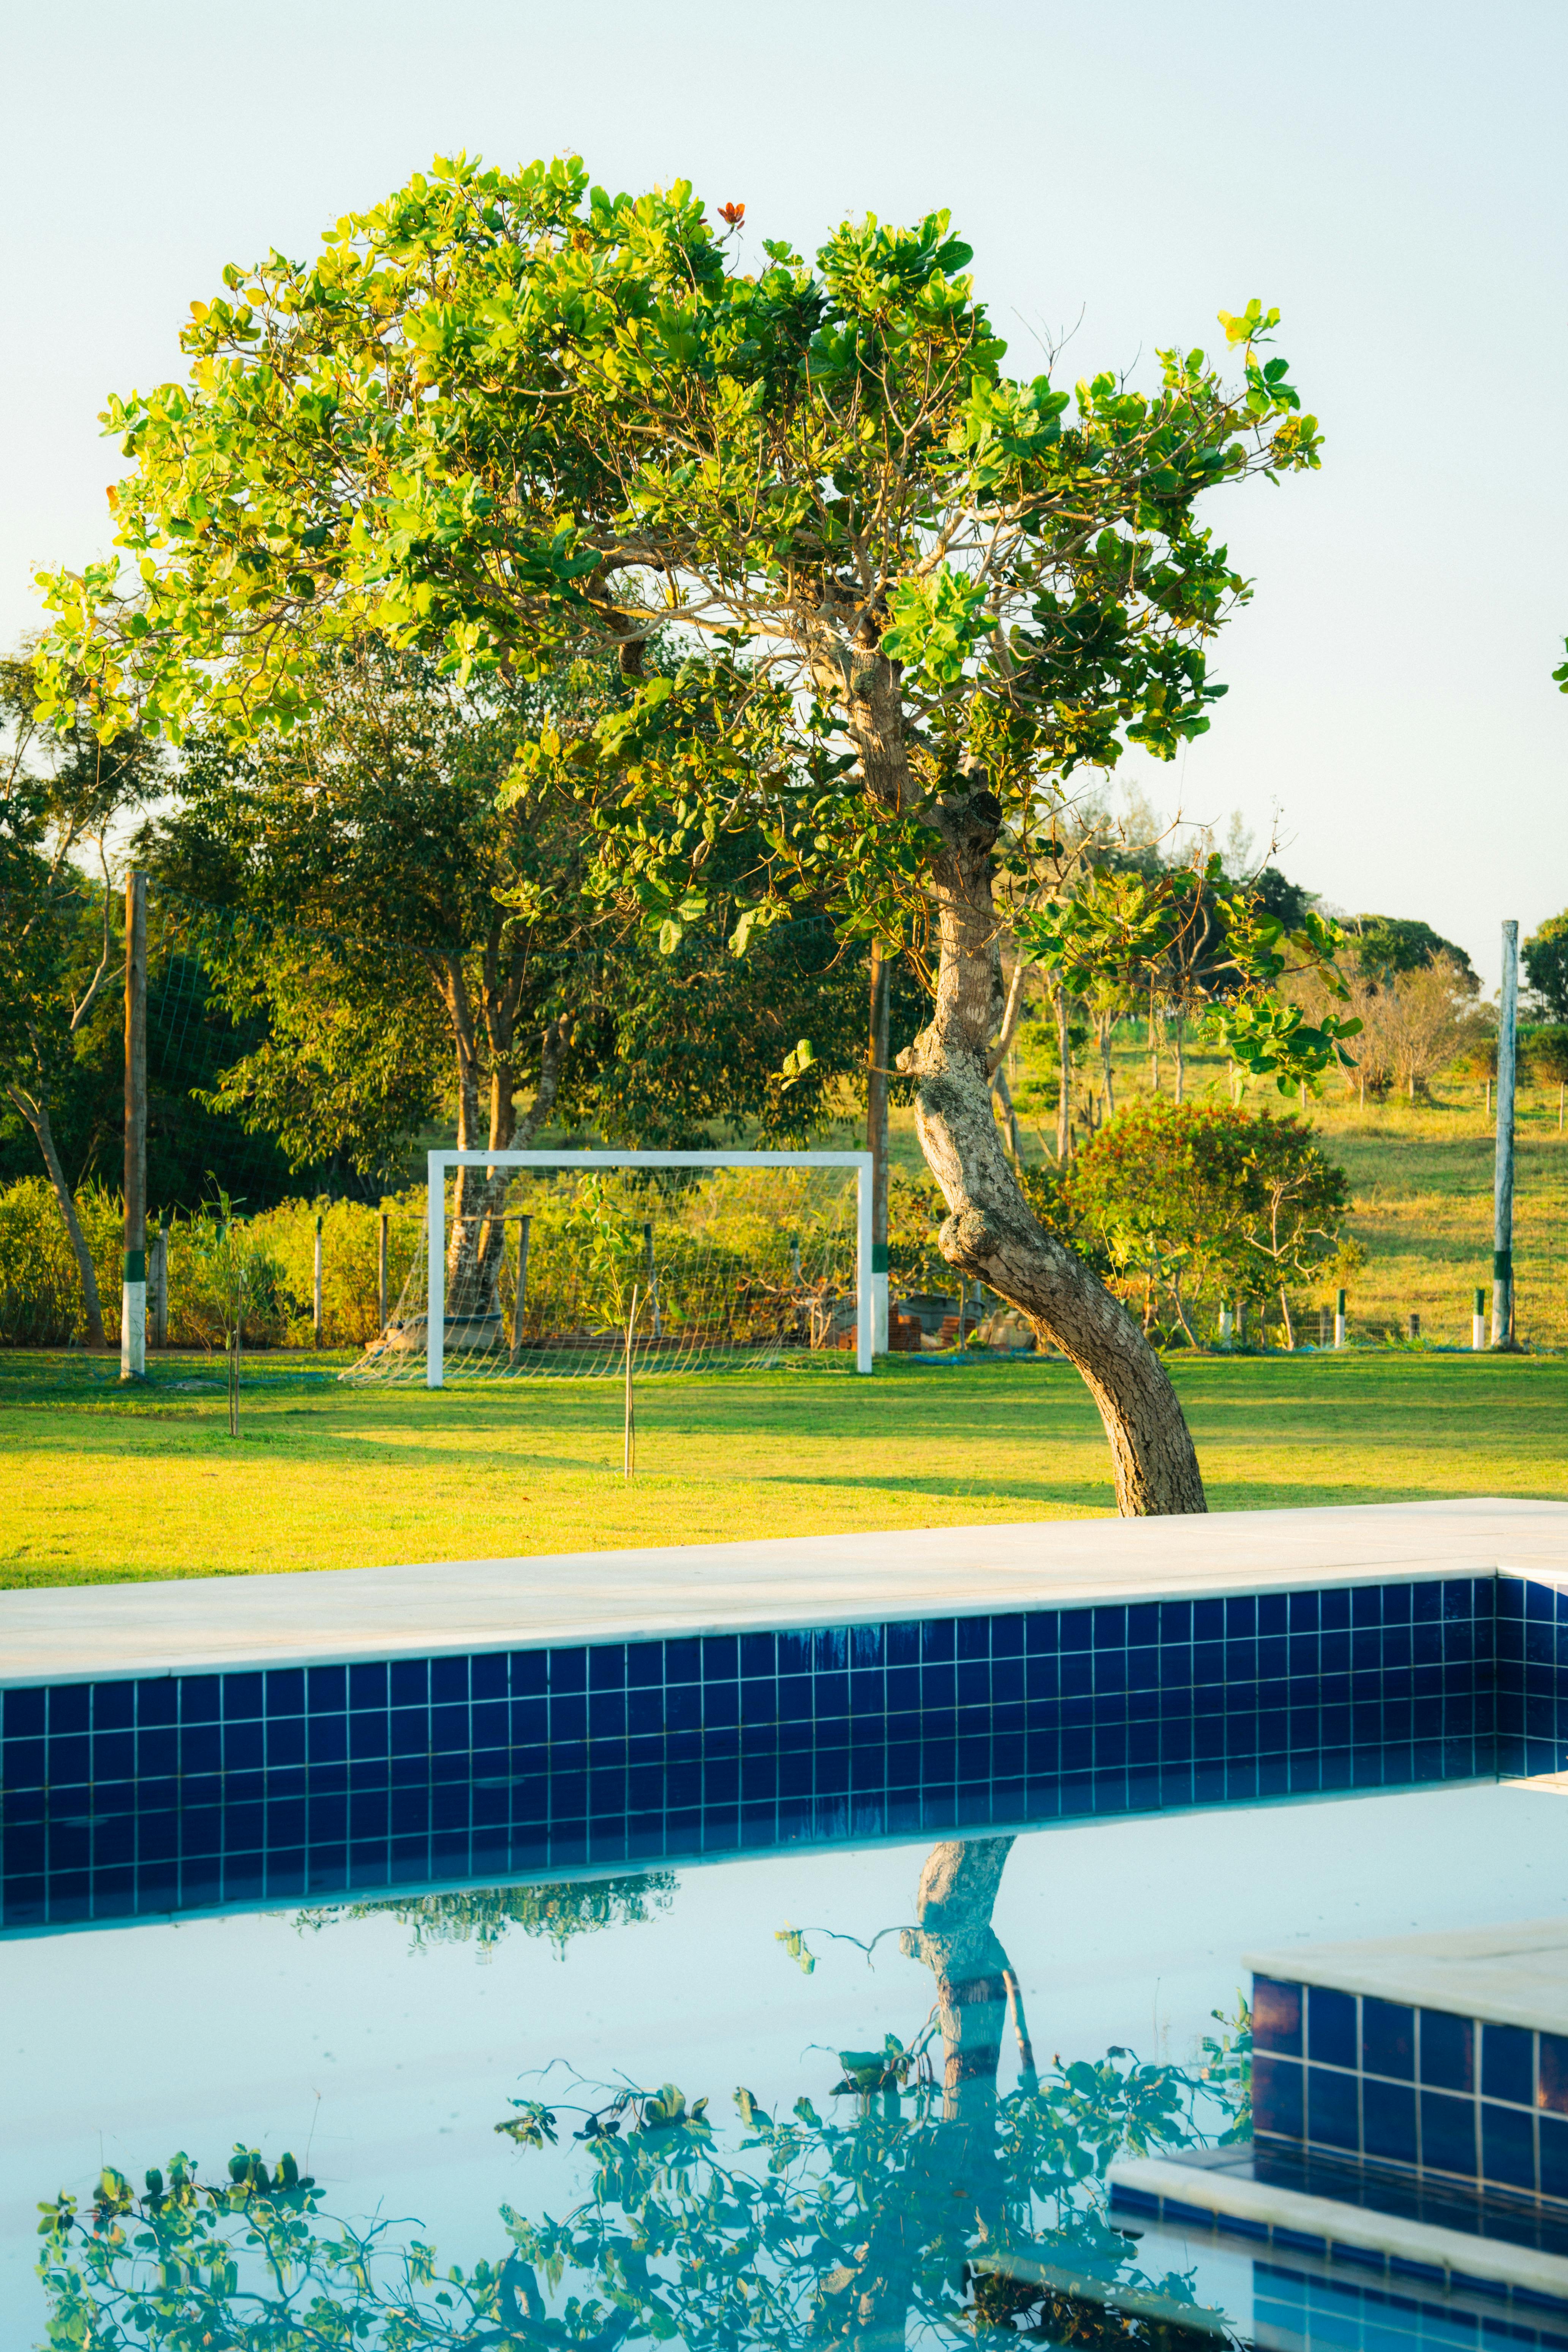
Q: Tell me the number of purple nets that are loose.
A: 0